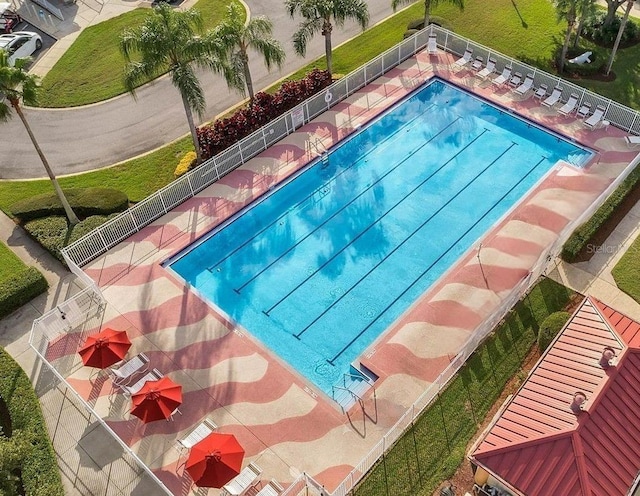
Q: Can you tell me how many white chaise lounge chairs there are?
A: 14